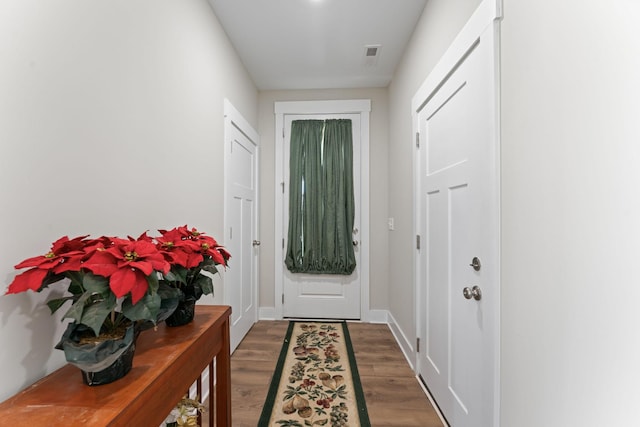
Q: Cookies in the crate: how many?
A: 0